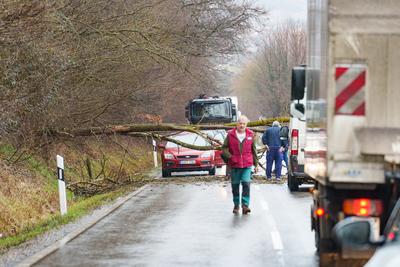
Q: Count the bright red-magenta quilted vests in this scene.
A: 1